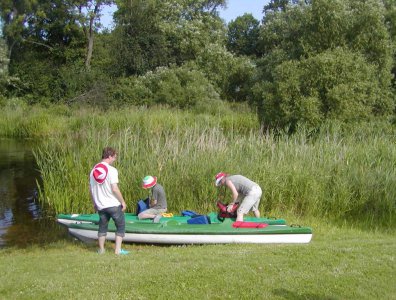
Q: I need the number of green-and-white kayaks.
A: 2